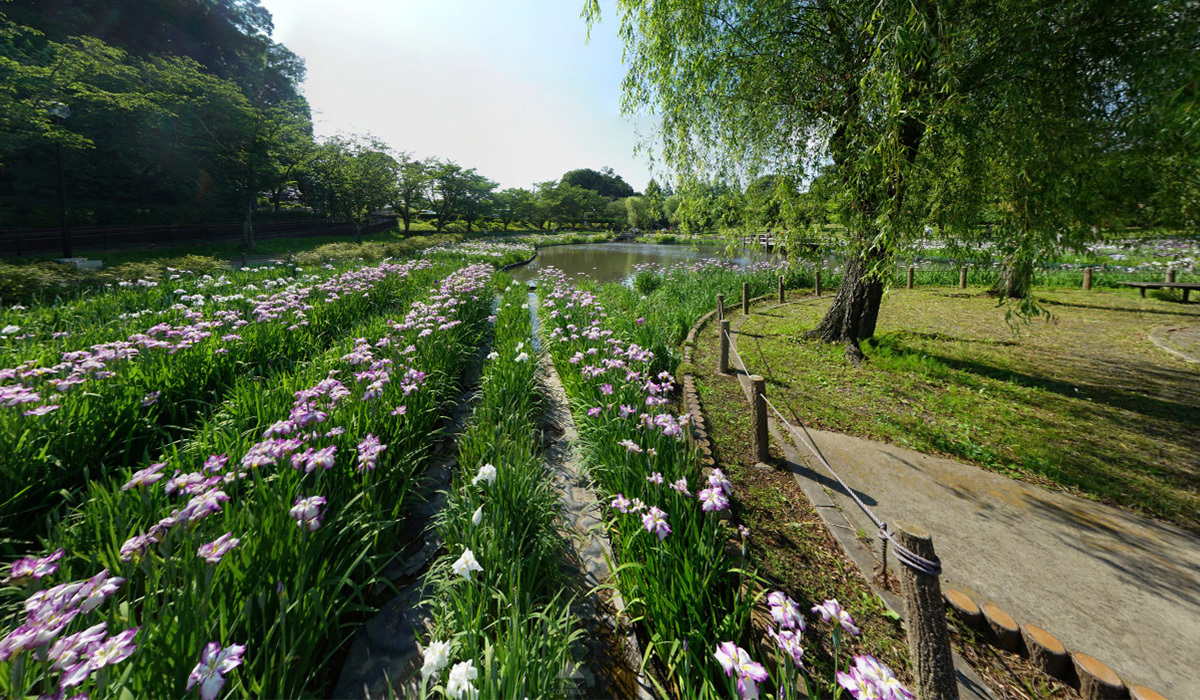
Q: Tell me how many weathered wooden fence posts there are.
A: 11